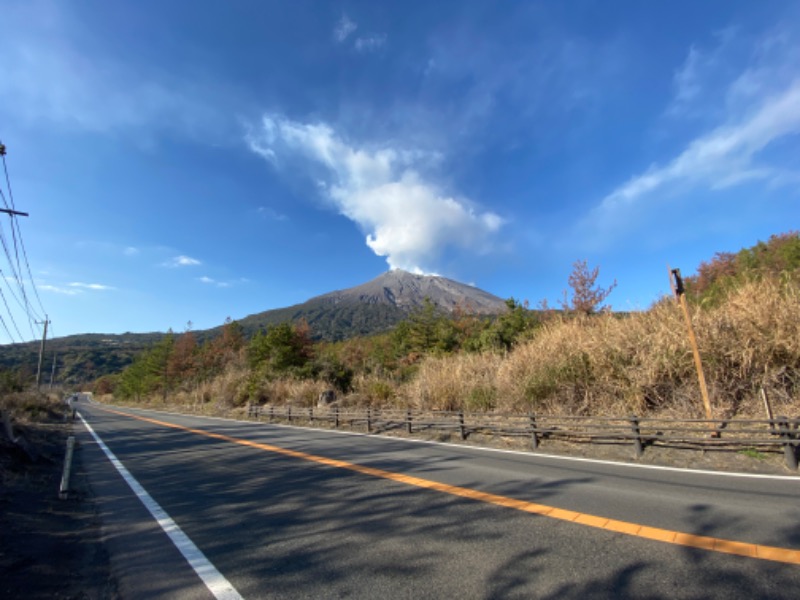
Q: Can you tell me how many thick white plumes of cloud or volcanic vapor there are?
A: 1